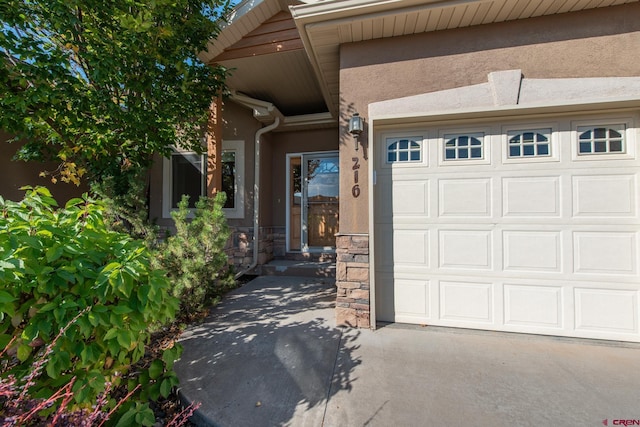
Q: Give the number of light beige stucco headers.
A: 1